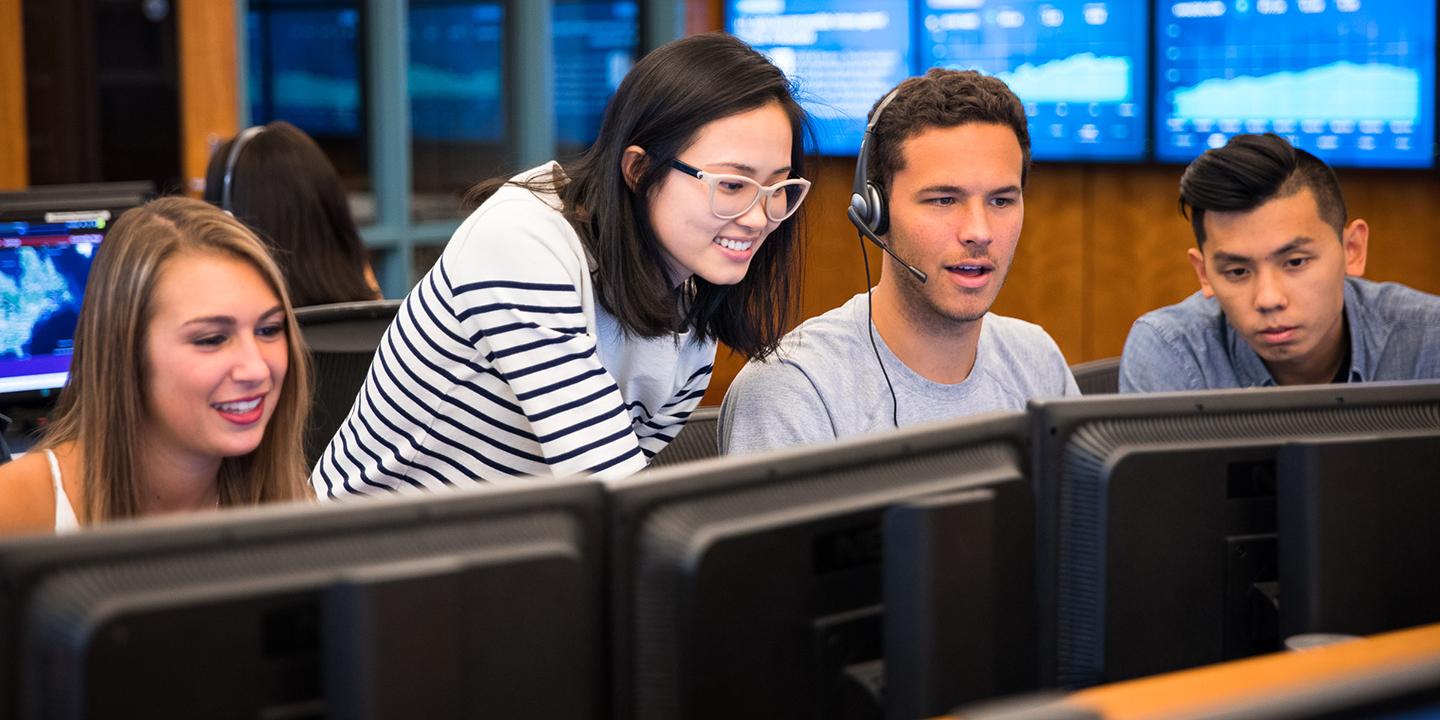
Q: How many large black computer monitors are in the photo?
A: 3